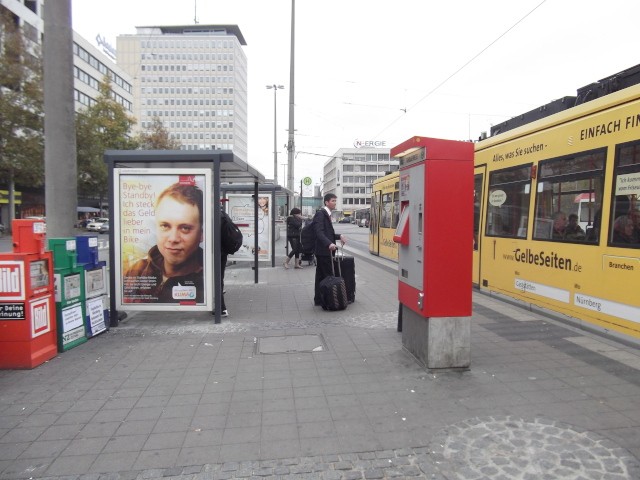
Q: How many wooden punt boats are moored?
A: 0